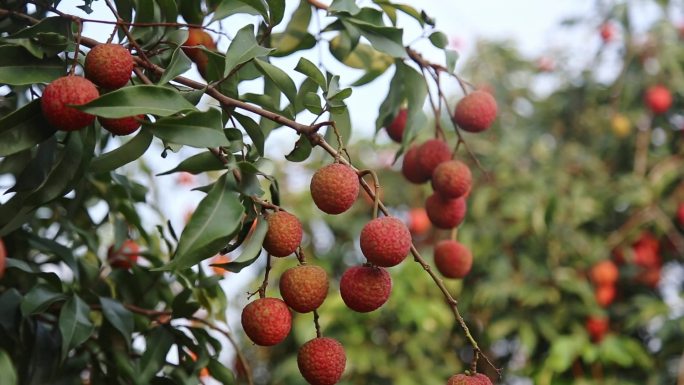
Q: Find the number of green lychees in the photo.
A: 0